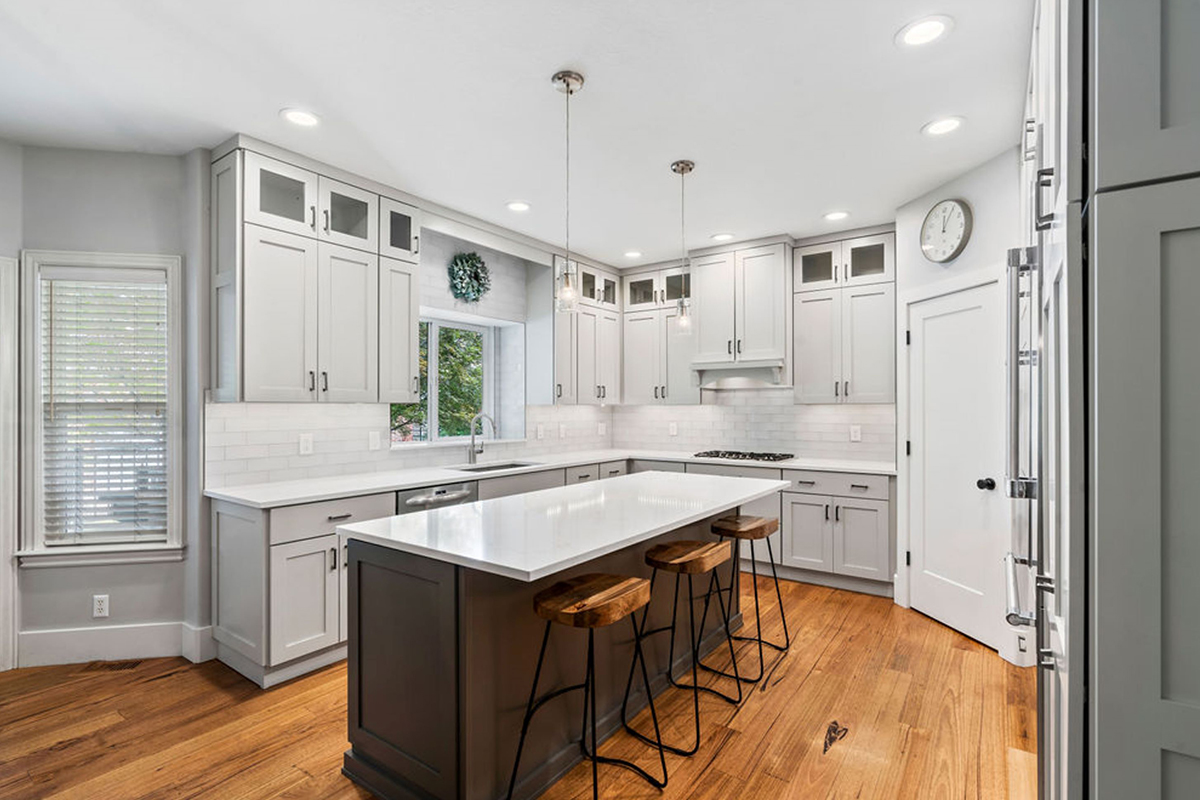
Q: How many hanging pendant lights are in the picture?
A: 2